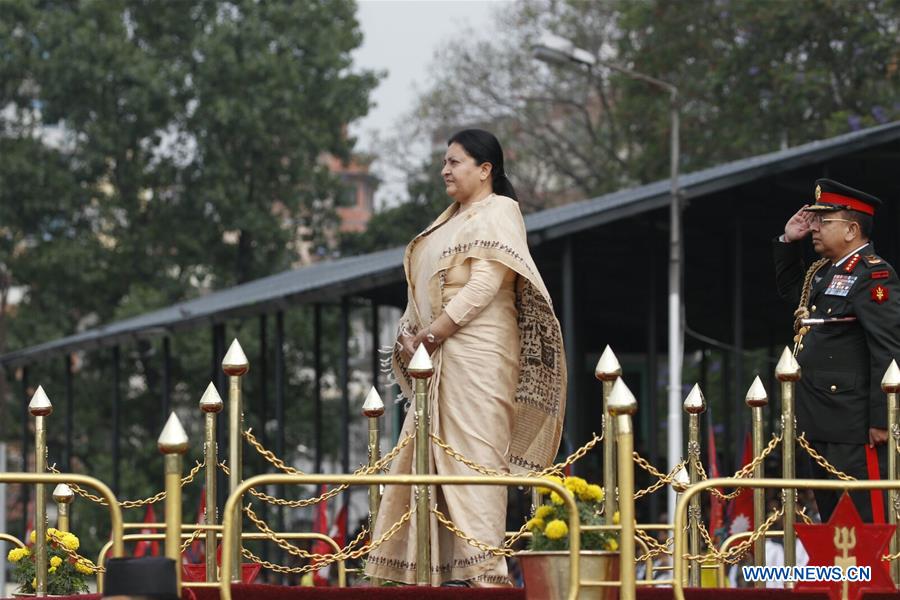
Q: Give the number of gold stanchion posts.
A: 14